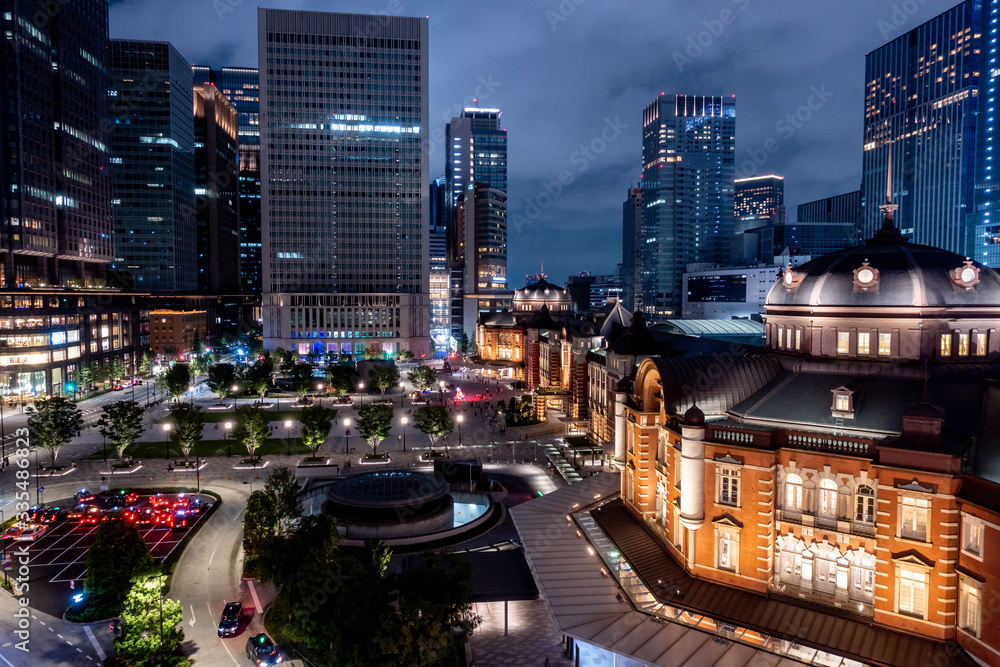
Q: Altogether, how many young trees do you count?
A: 14